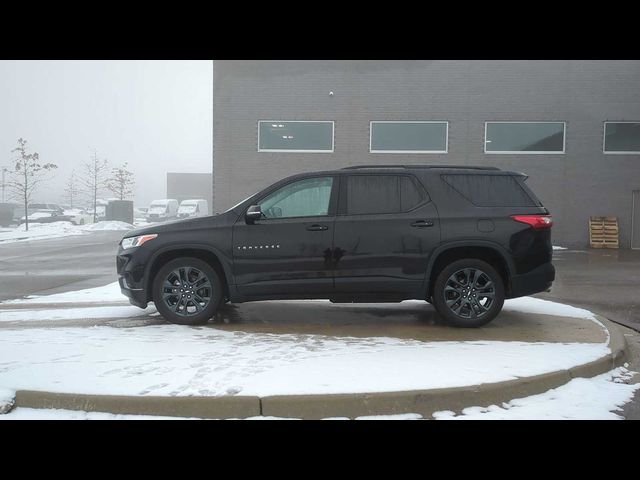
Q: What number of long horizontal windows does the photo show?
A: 4